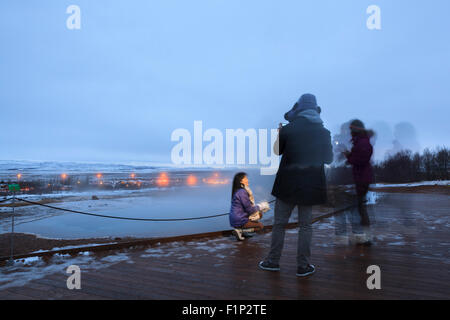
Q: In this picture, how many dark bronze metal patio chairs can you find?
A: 0